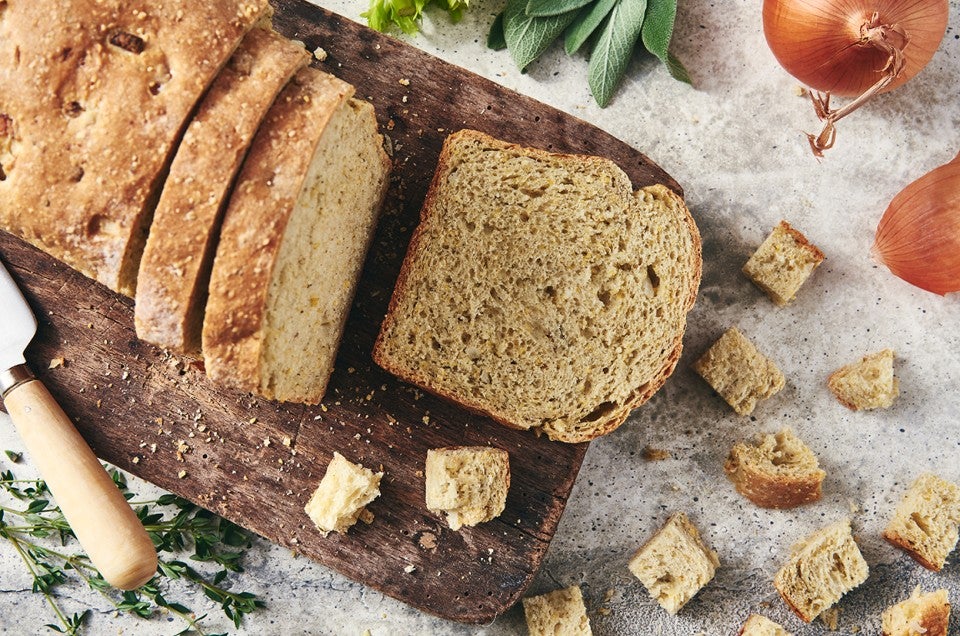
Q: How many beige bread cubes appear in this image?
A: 12